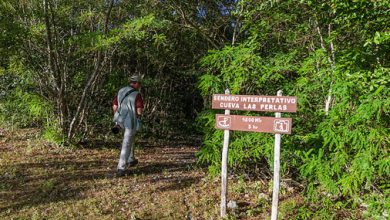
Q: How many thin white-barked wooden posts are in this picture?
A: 2